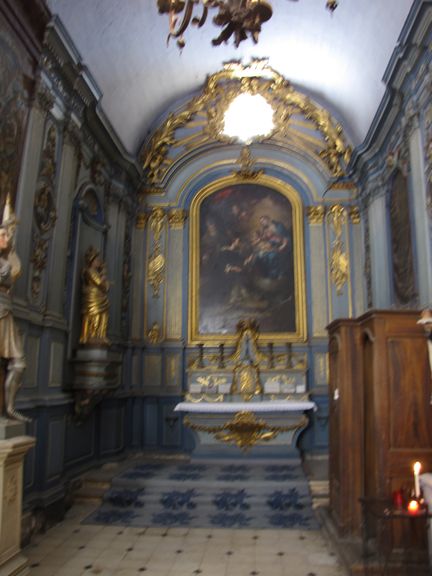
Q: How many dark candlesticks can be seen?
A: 4